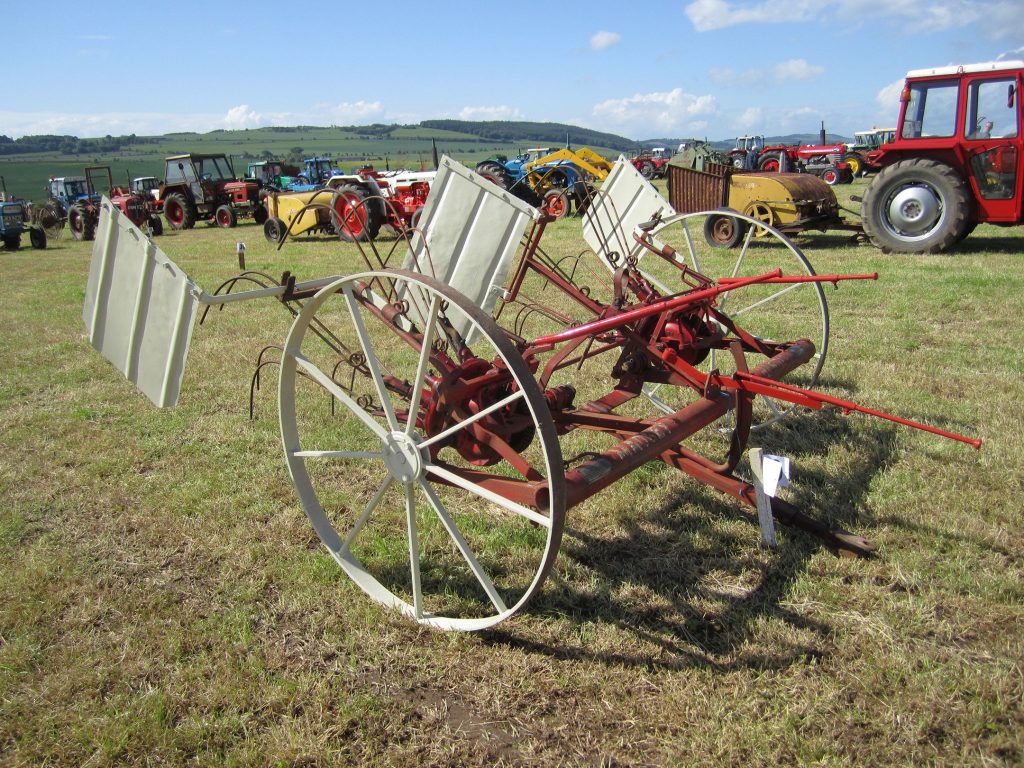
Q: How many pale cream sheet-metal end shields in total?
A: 3